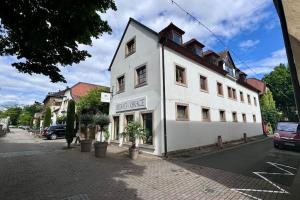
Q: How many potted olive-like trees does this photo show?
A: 2